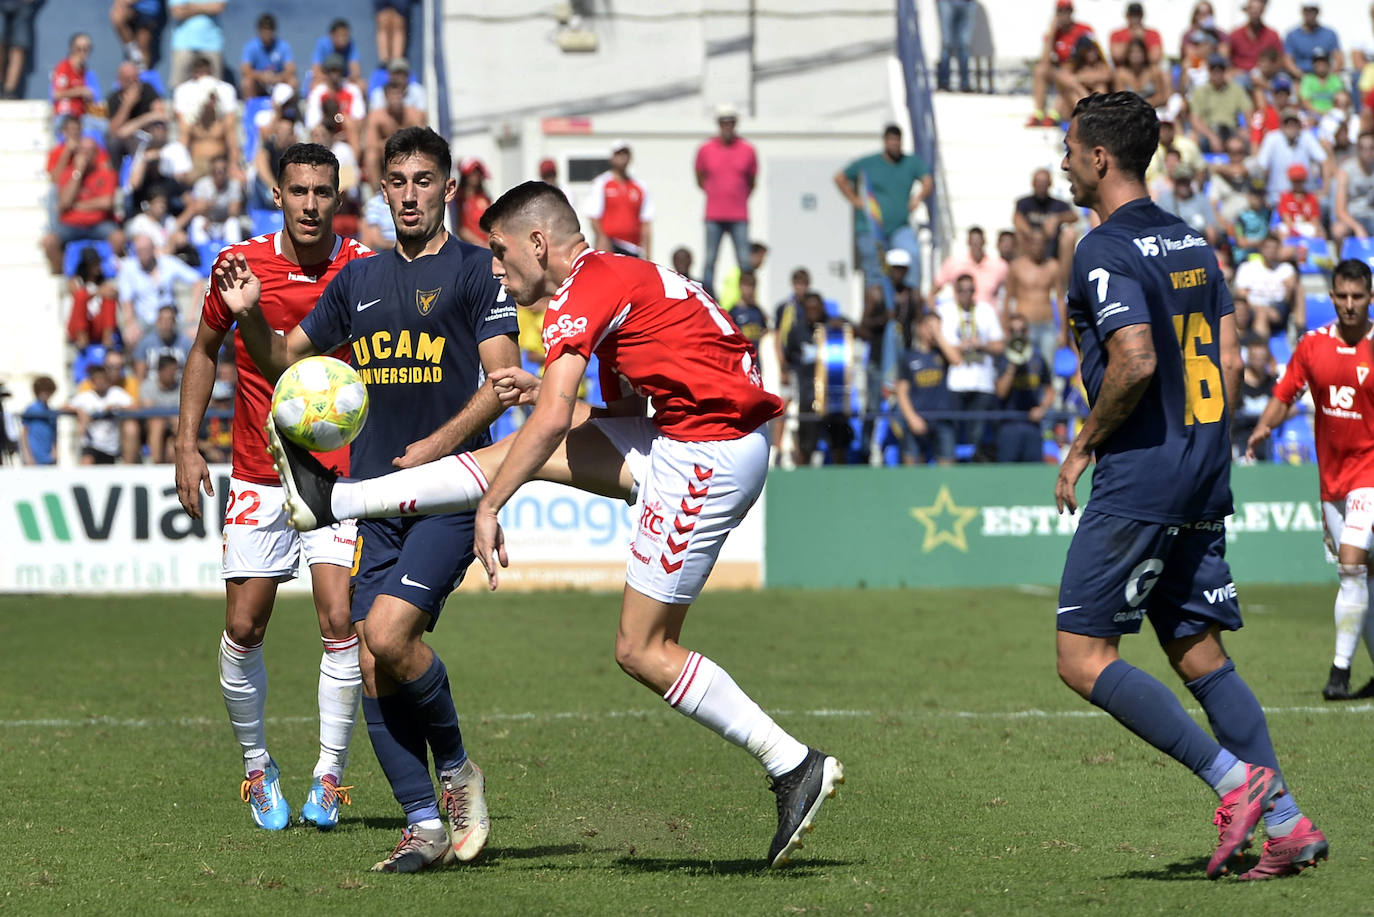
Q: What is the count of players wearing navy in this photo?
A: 2